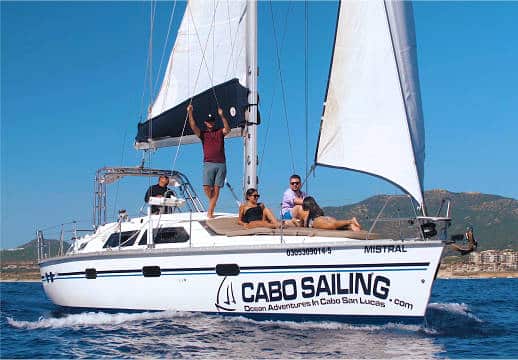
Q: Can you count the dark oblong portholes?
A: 3